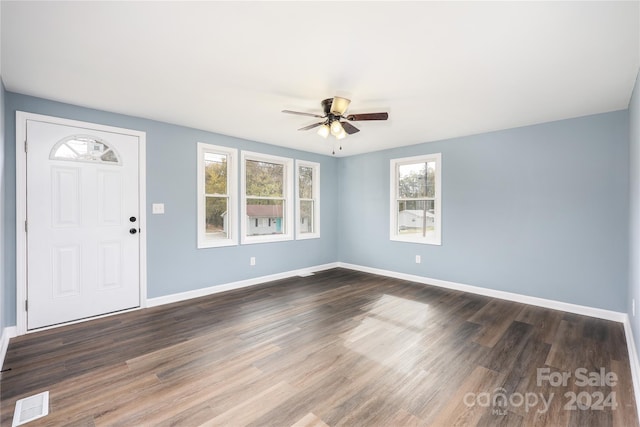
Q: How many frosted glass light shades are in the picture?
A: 3